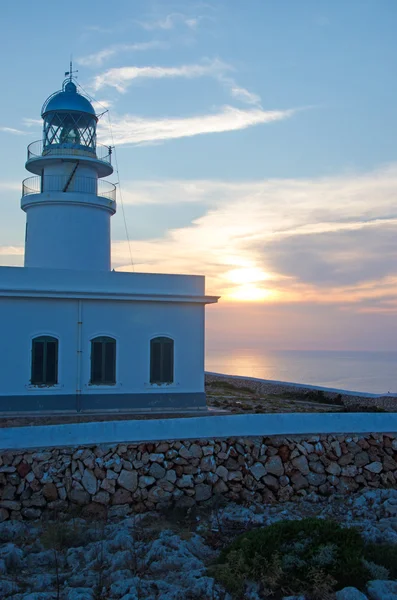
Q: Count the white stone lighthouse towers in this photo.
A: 1